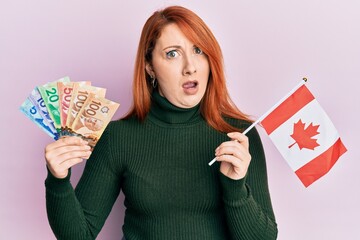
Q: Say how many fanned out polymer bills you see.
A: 6